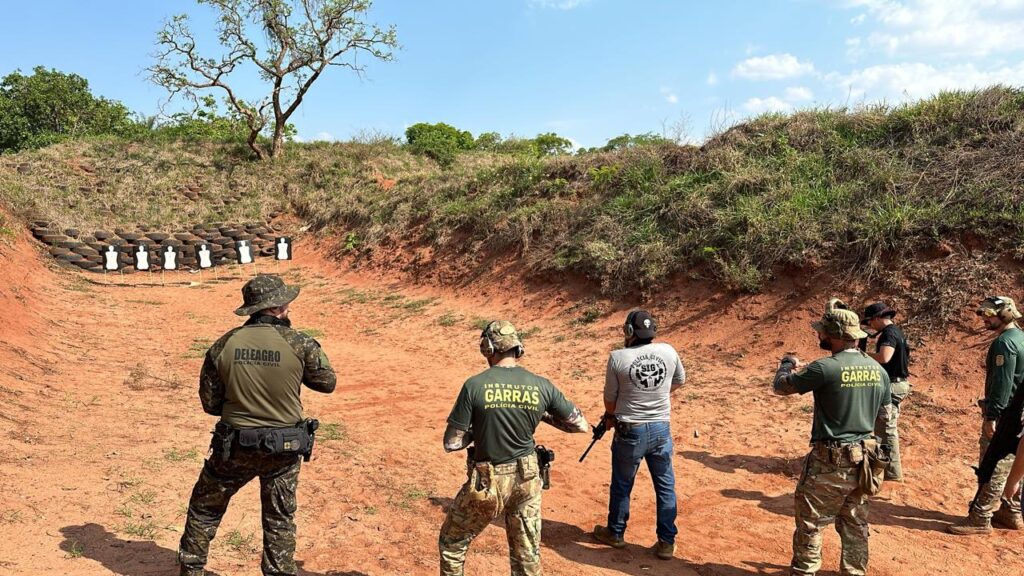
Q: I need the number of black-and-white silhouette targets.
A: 6